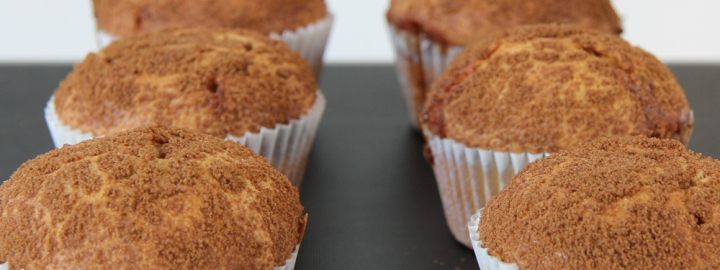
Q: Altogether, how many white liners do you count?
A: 6